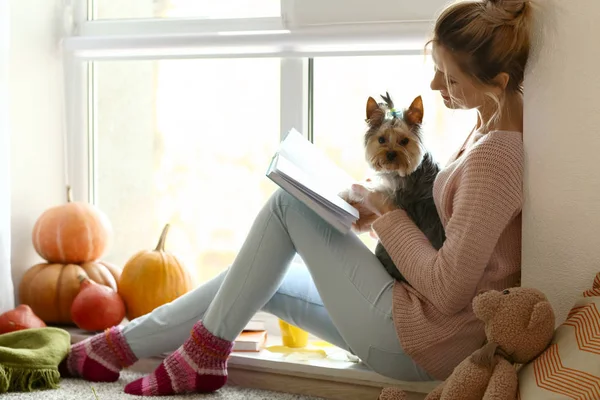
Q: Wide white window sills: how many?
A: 1